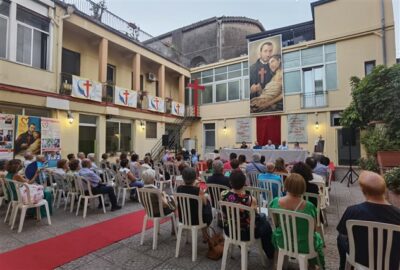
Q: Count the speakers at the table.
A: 5